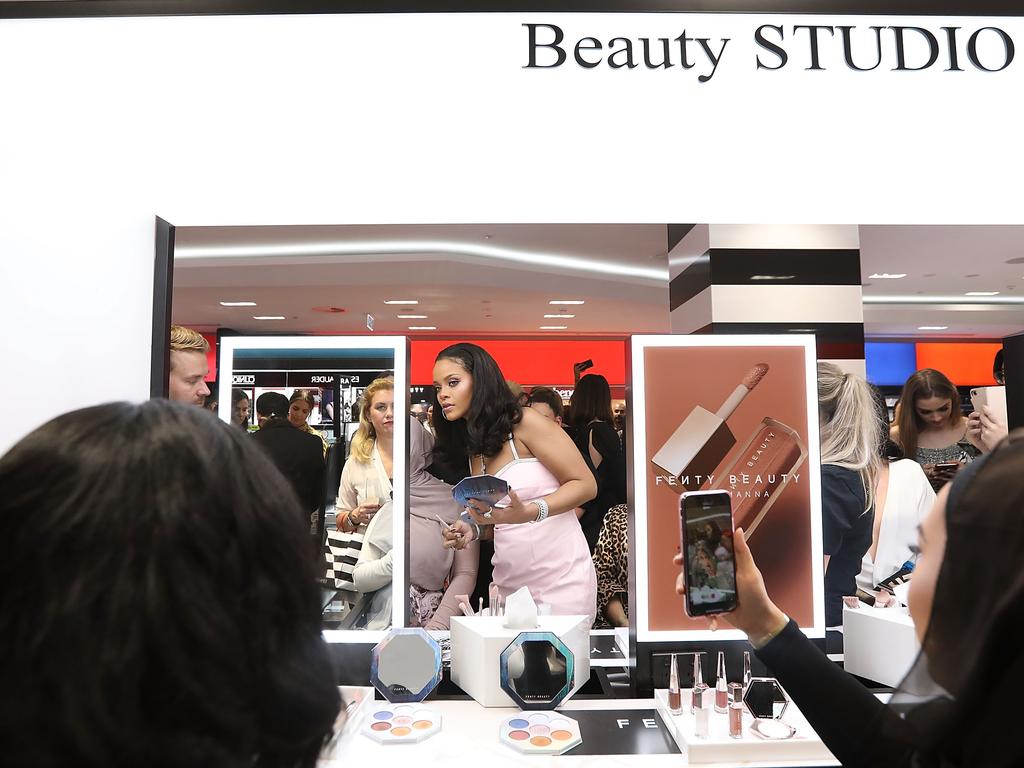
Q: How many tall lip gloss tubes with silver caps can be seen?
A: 4